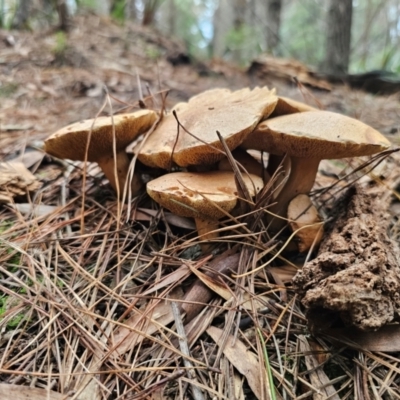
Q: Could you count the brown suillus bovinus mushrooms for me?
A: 6